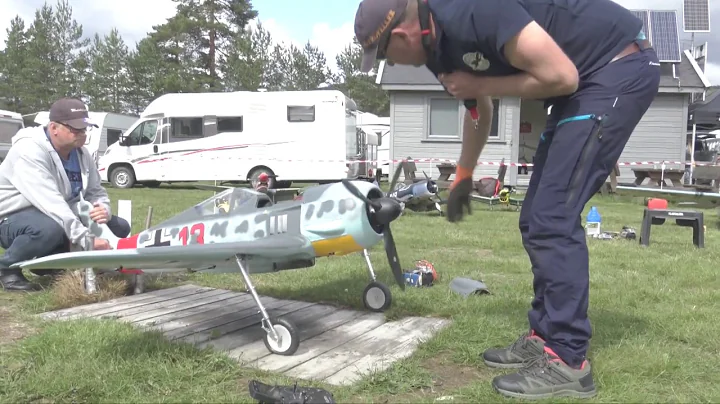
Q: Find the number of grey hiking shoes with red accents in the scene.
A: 2